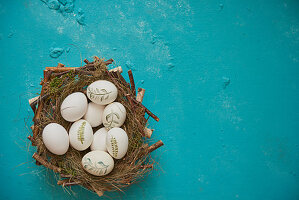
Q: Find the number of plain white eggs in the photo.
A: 4